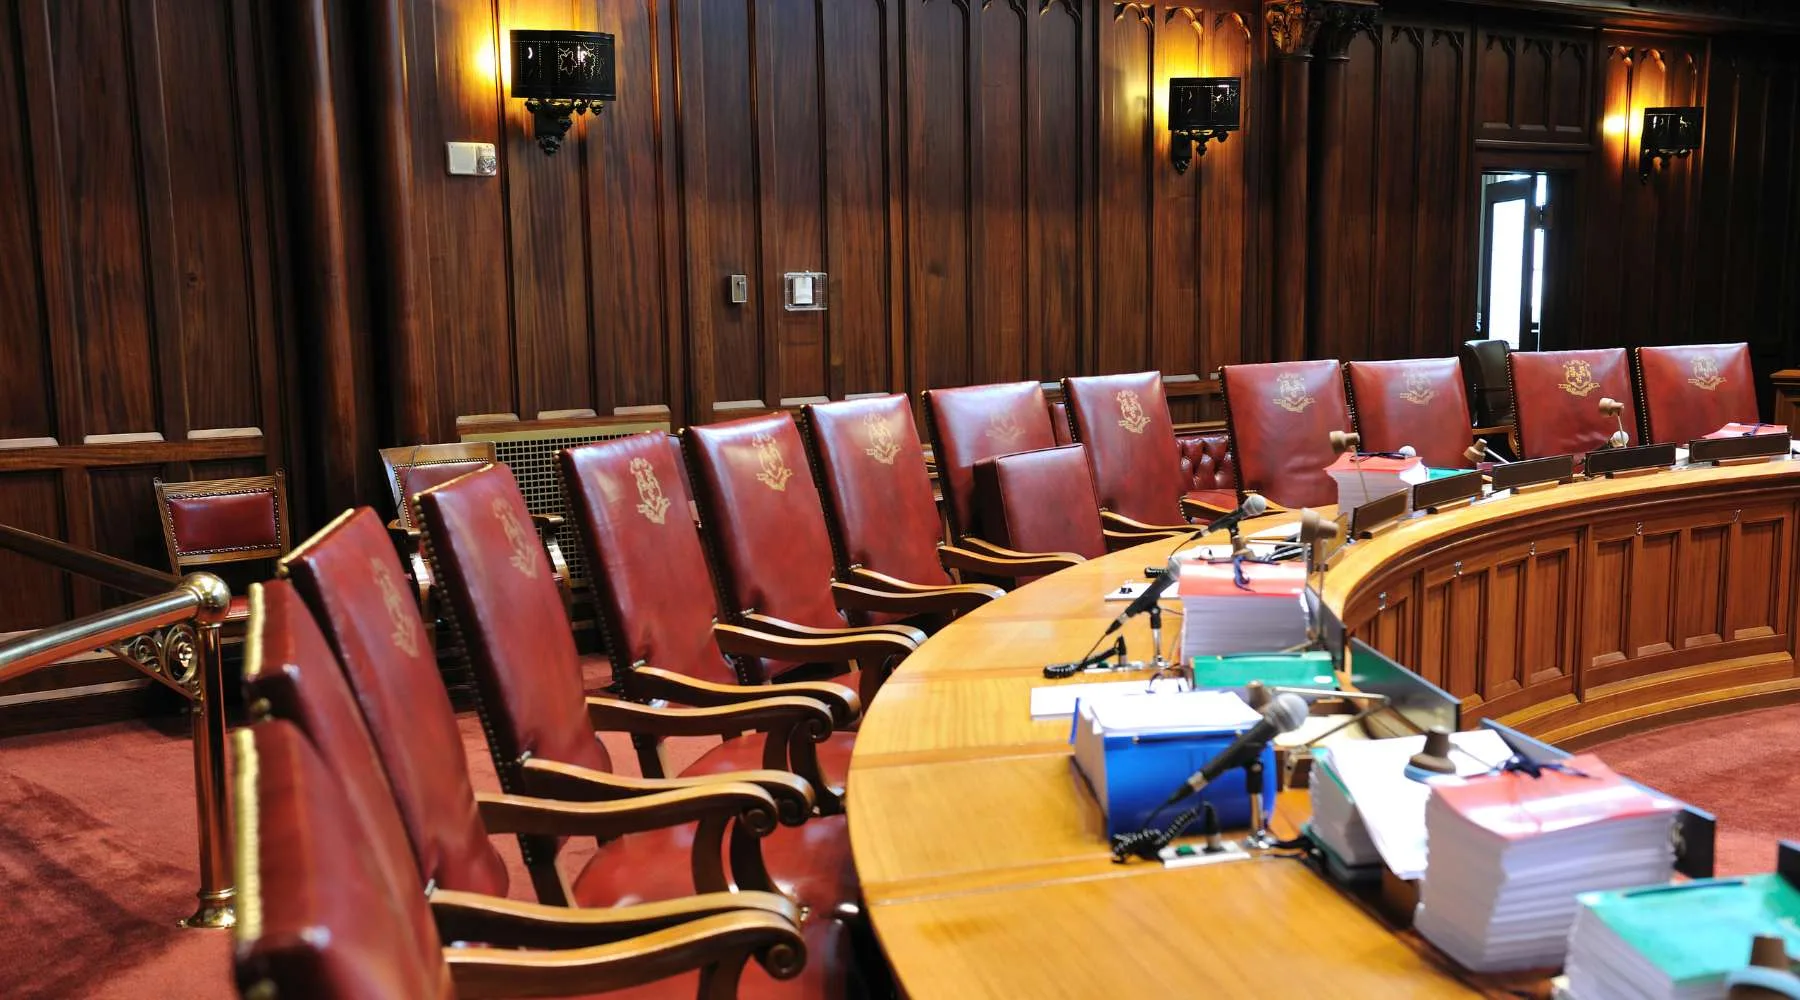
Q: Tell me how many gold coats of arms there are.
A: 11